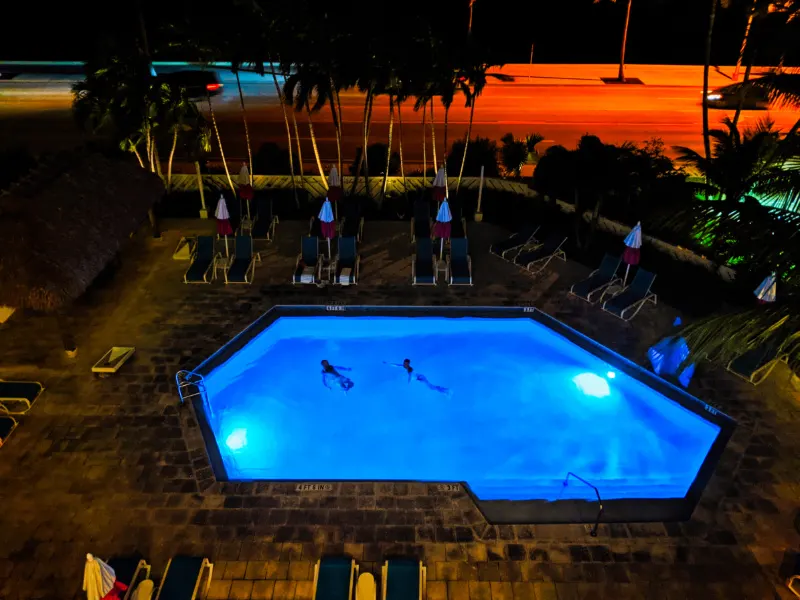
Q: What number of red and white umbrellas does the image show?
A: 9